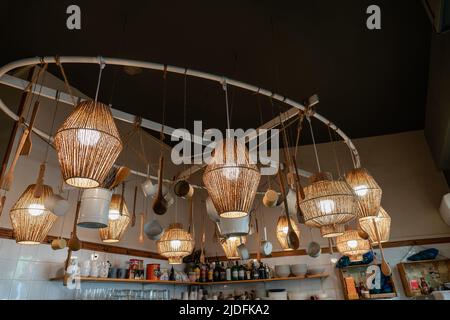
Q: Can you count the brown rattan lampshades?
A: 11